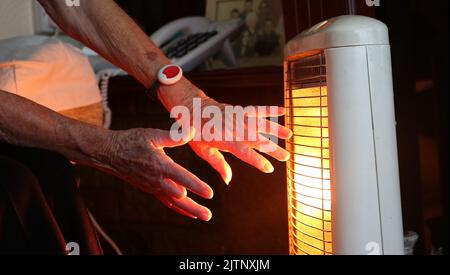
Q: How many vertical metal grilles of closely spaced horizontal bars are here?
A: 1